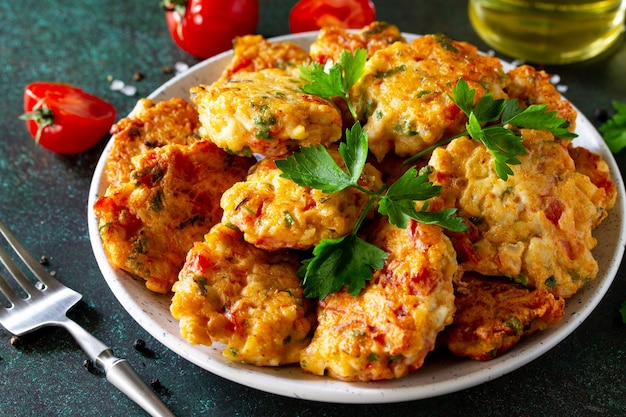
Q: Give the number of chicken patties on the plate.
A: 13